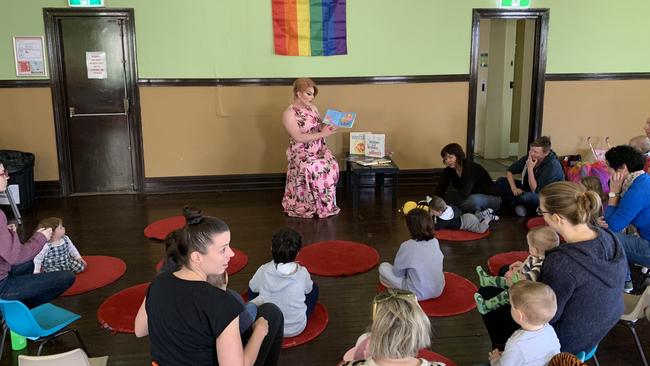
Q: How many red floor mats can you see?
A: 11